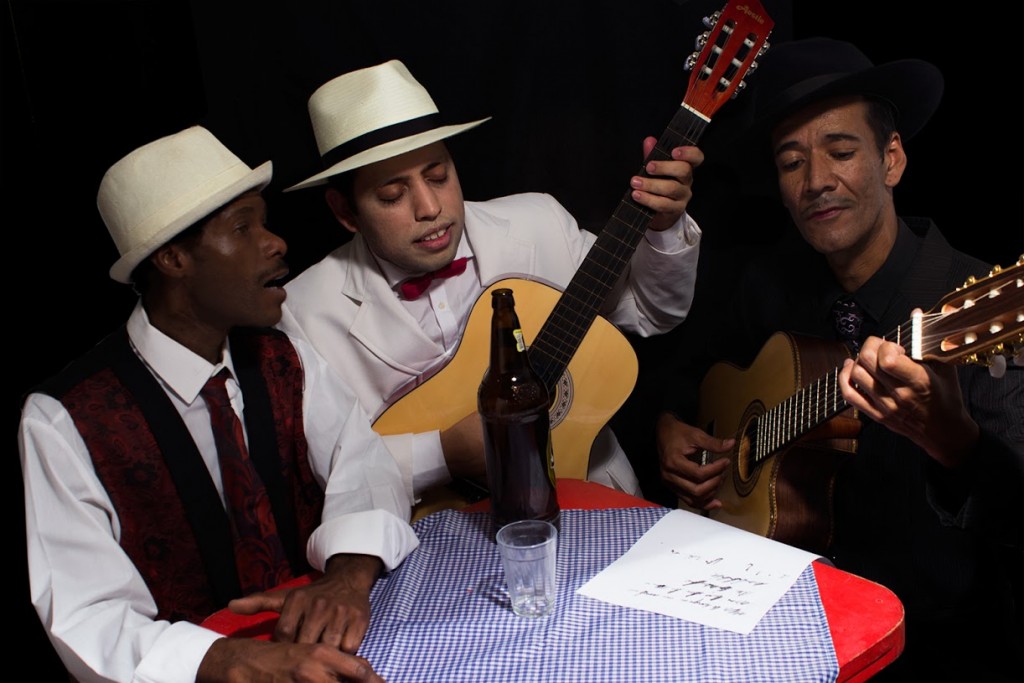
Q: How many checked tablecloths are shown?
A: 1